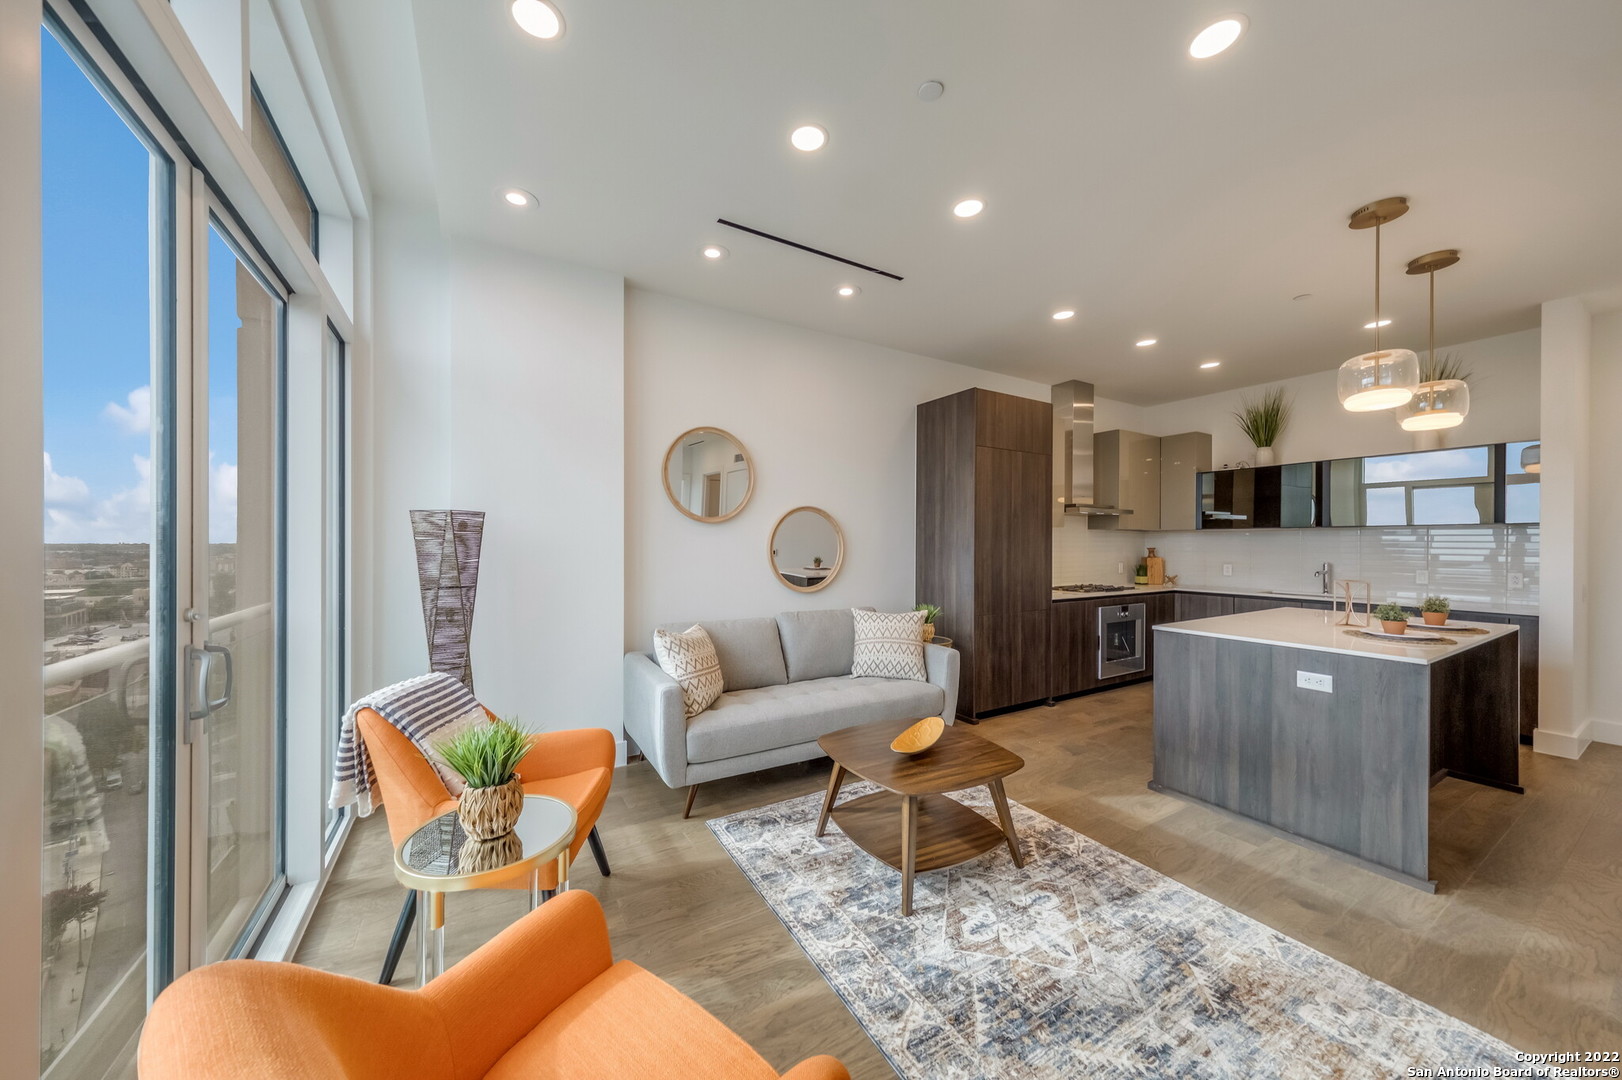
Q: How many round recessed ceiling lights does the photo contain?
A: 11